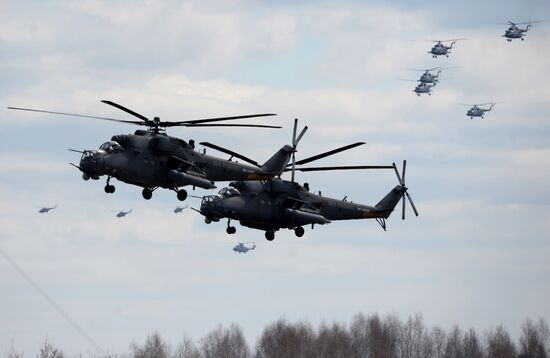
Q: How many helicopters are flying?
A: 11